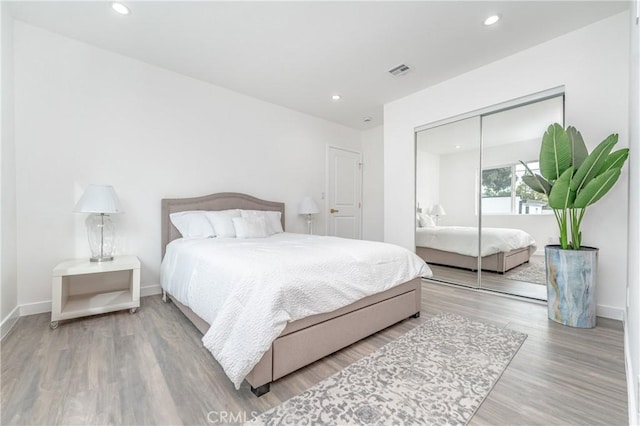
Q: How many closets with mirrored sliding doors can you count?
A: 1